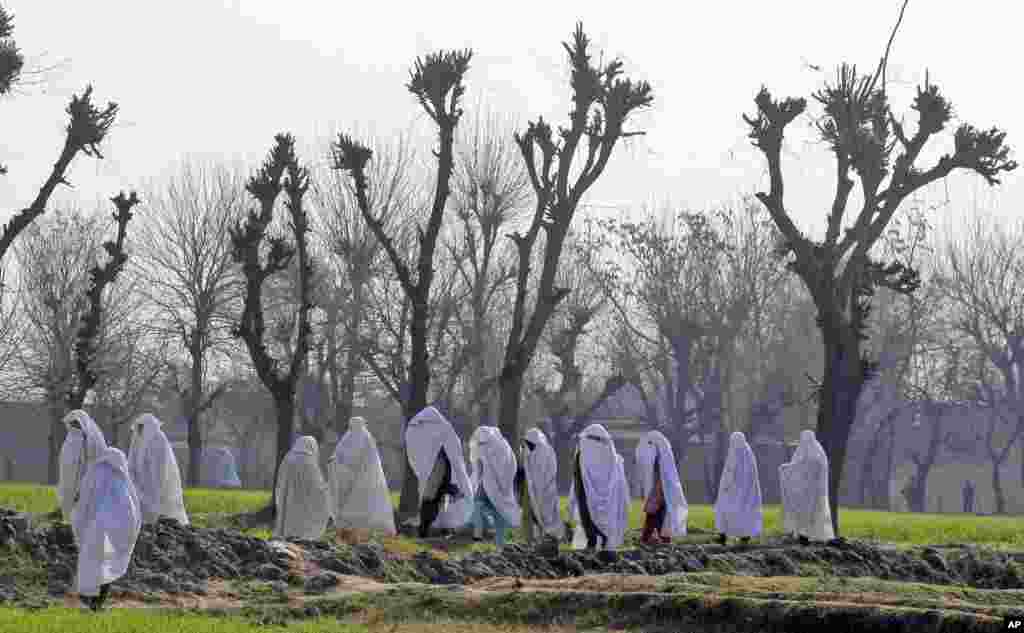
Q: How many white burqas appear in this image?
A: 12